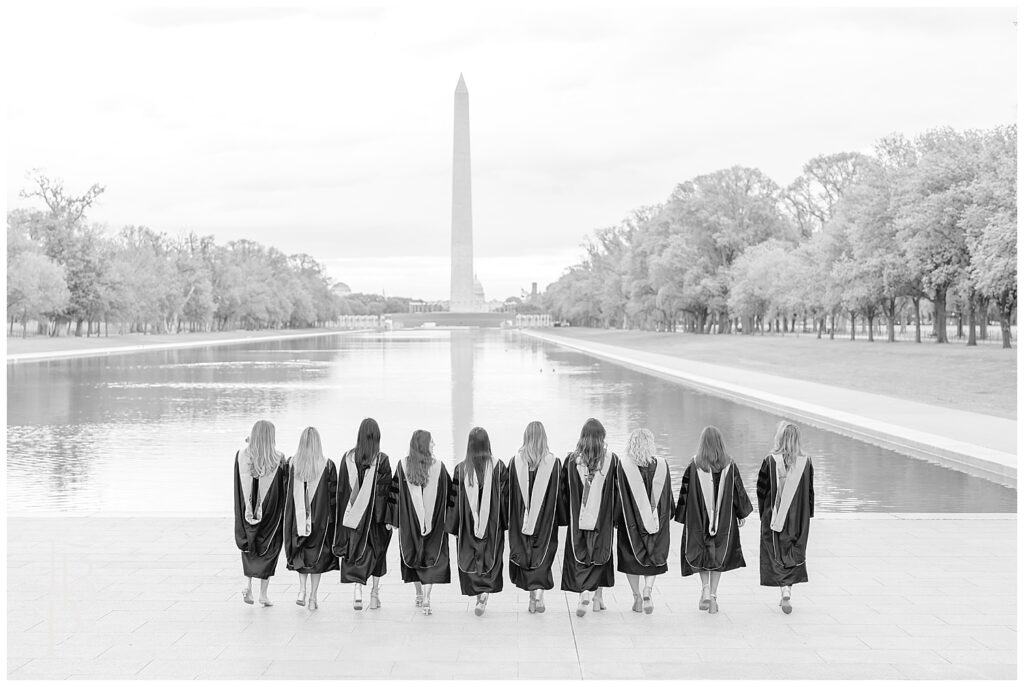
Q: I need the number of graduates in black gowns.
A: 10